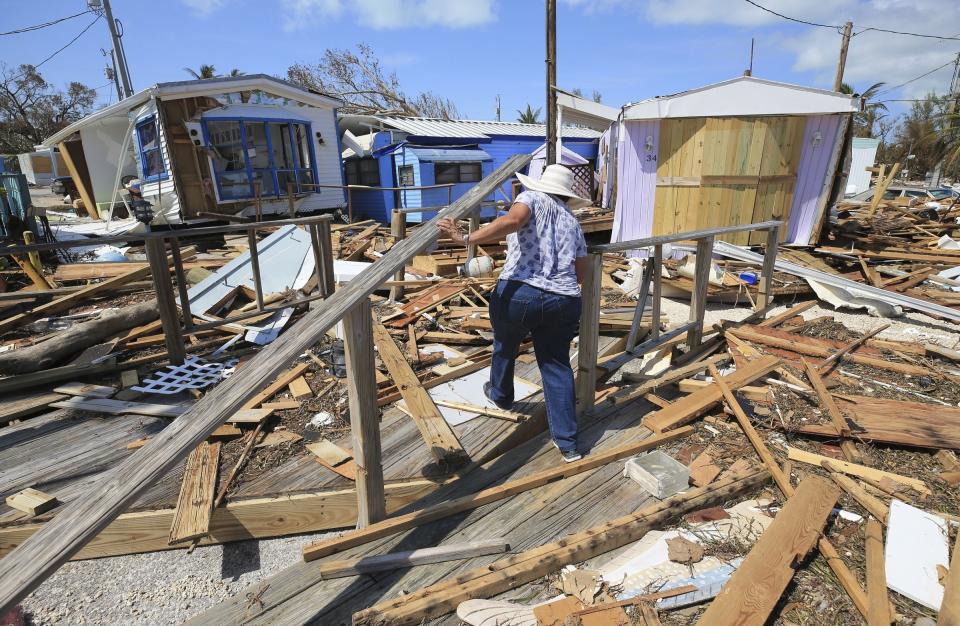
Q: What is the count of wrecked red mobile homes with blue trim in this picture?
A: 0